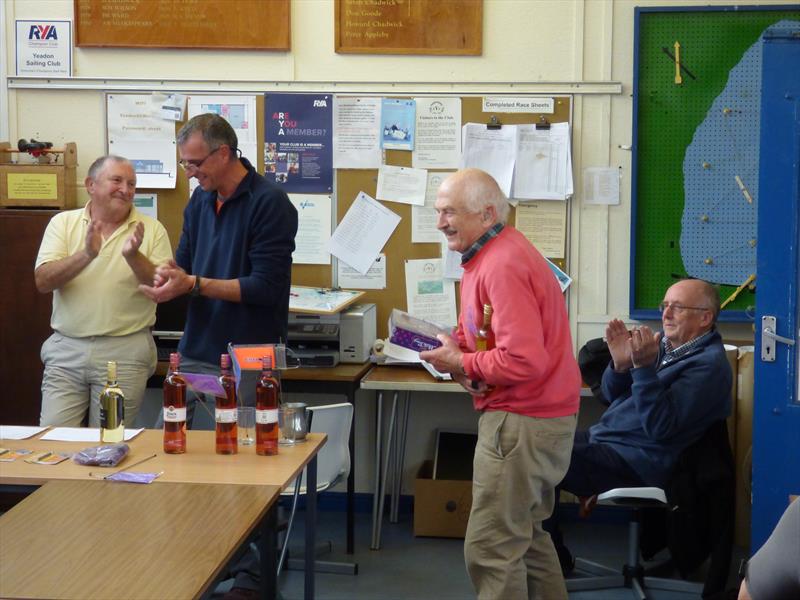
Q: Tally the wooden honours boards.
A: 2